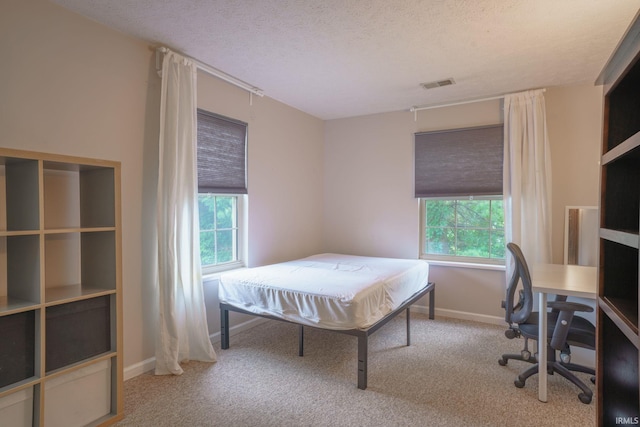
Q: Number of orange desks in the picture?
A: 0